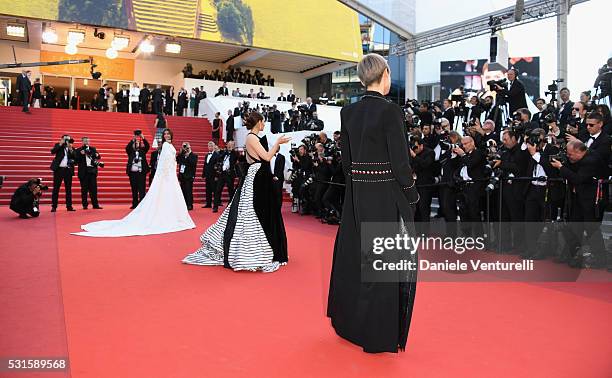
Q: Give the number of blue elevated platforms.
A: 0